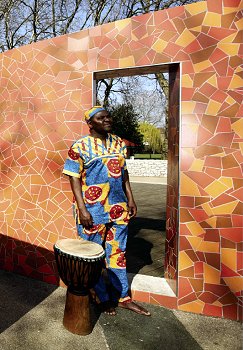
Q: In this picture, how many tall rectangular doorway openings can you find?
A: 1